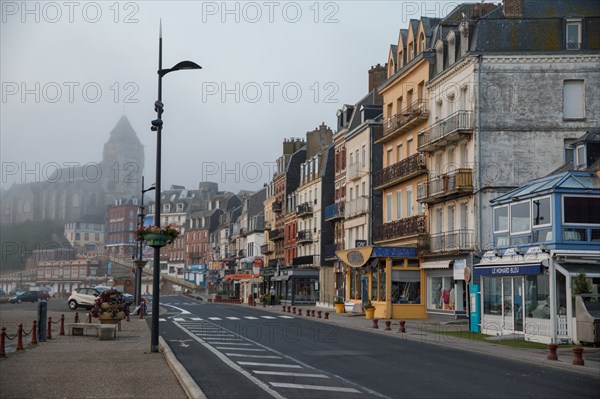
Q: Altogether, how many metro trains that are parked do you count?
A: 0